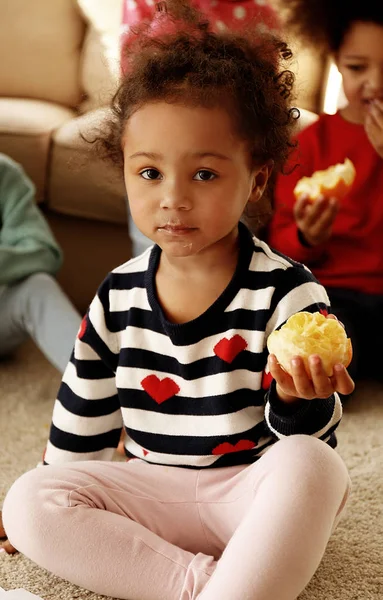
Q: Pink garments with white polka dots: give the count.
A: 1